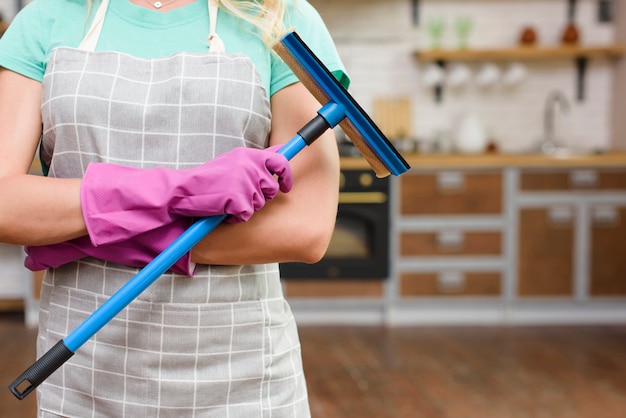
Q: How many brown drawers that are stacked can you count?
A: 3